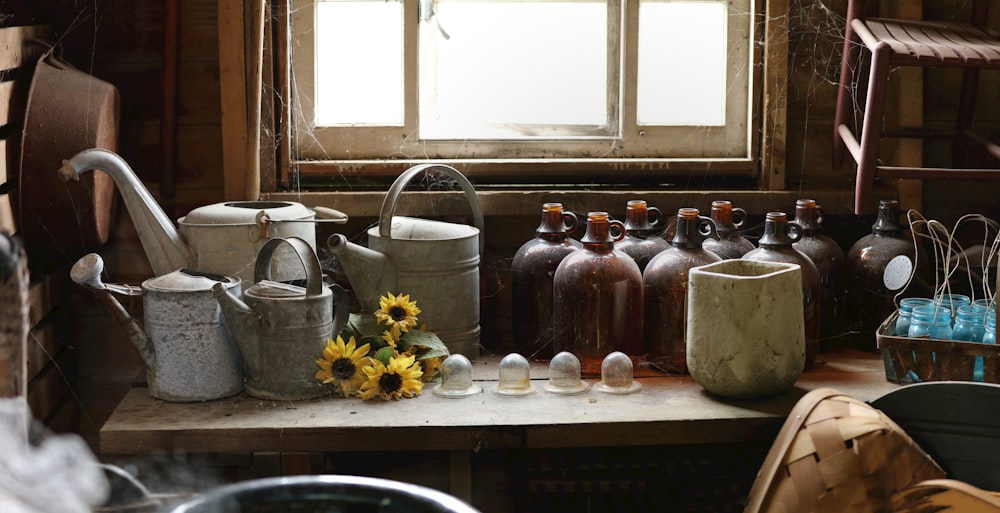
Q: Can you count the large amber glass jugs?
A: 8